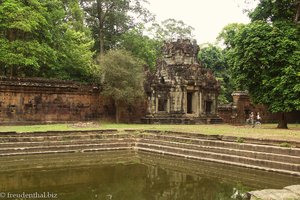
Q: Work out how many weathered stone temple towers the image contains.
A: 1